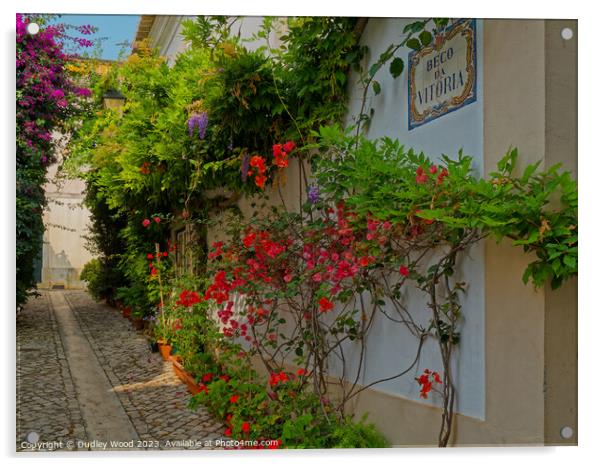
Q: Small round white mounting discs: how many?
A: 4